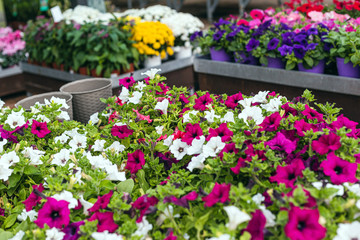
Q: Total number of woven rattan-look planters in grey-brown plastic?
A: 2